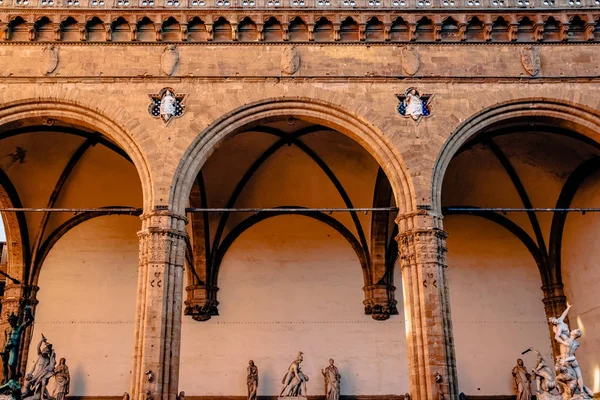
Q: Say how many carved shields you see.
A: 5